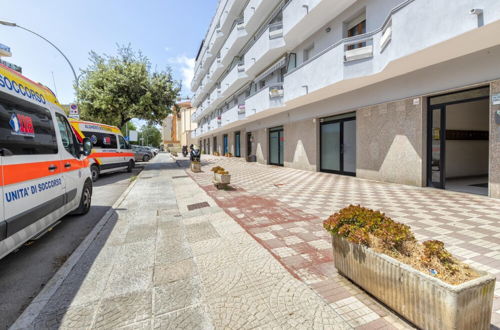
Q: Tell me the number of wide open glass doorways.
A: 1